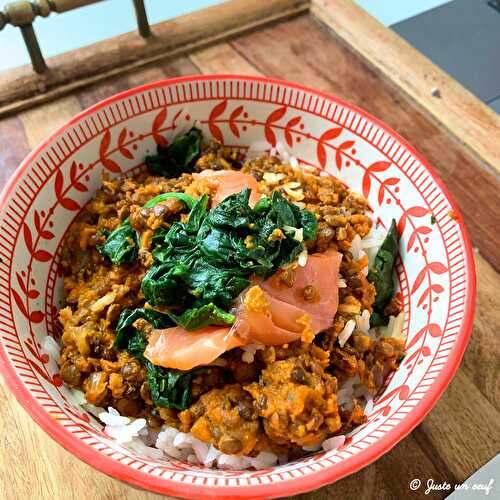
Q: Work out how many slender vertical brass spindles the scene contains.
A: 2